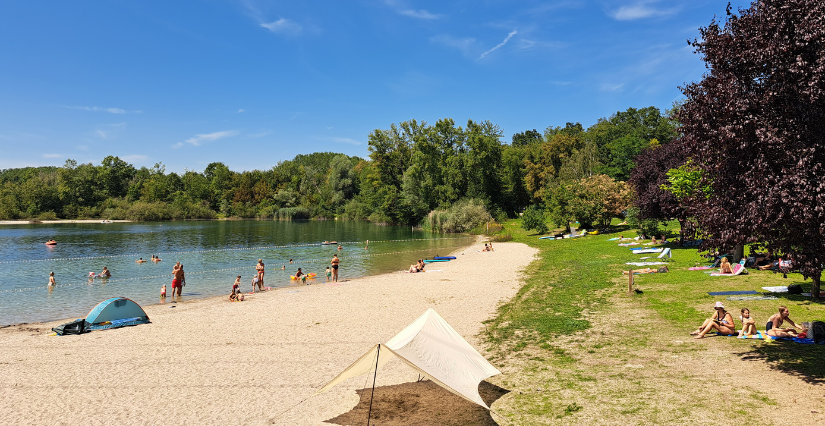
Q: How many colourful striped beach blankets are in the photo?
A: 1